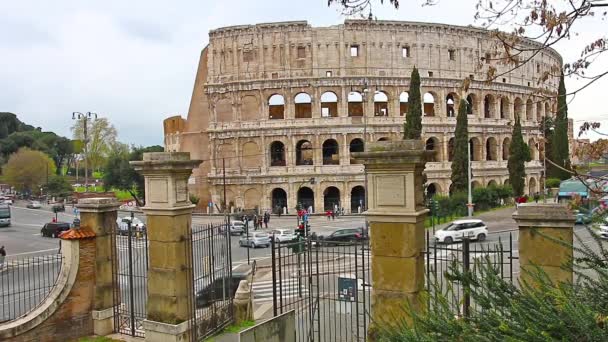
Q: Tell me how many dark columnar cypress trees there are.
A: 4